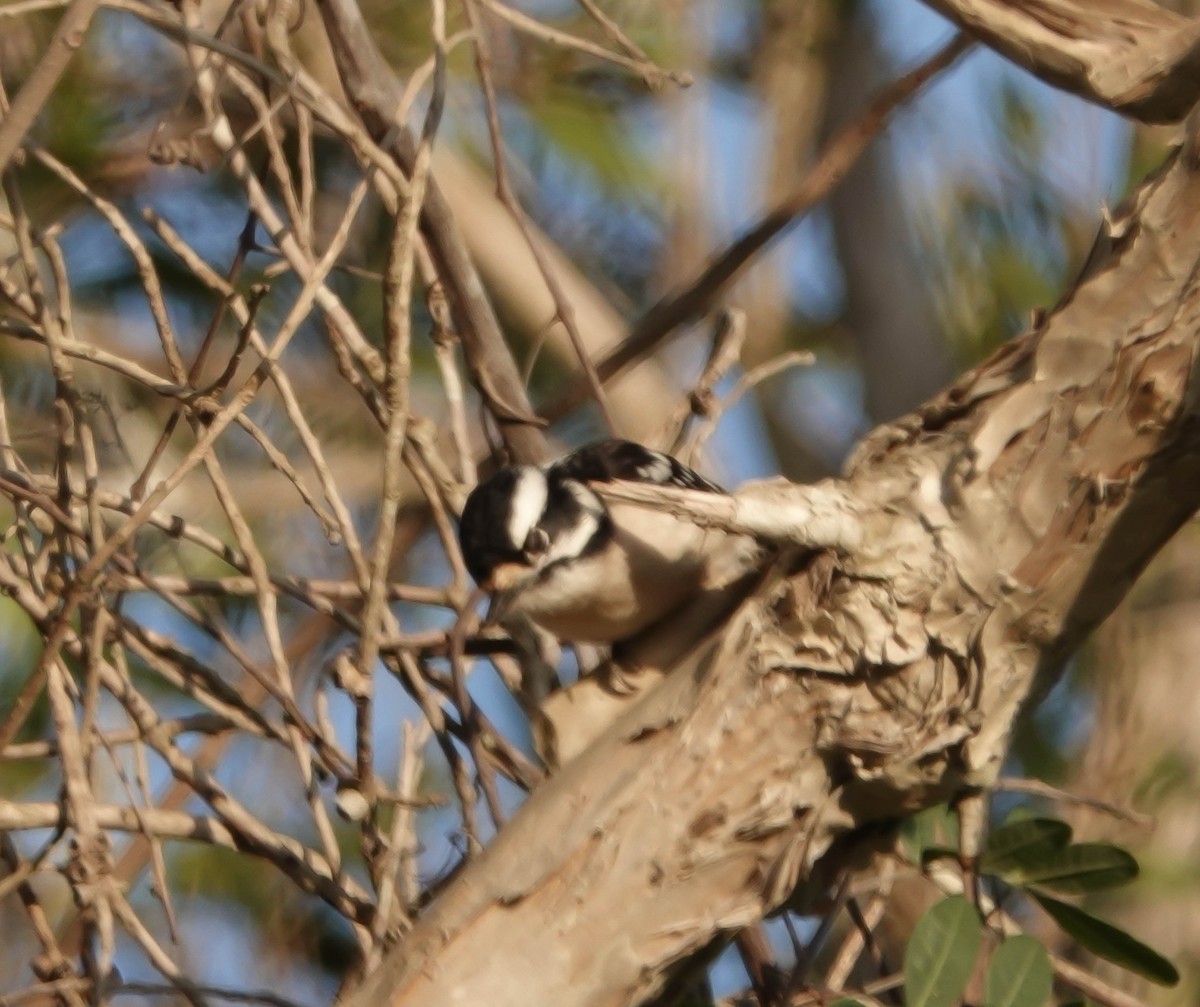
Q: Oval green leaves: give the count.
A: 5